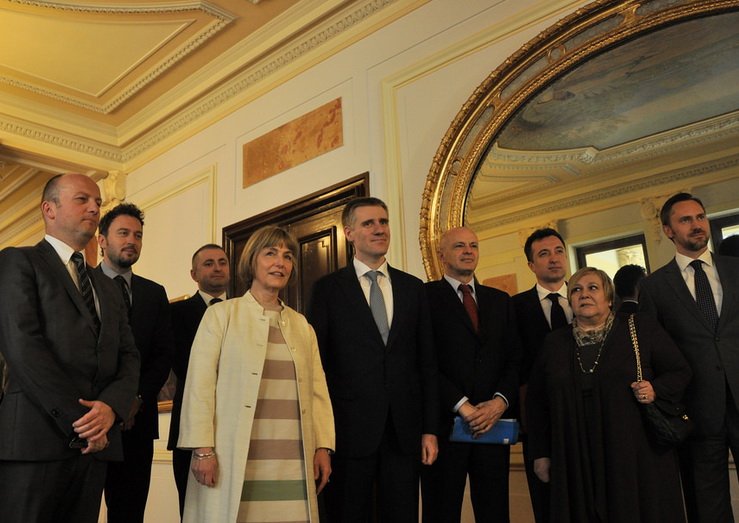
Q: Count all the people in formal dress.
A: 9